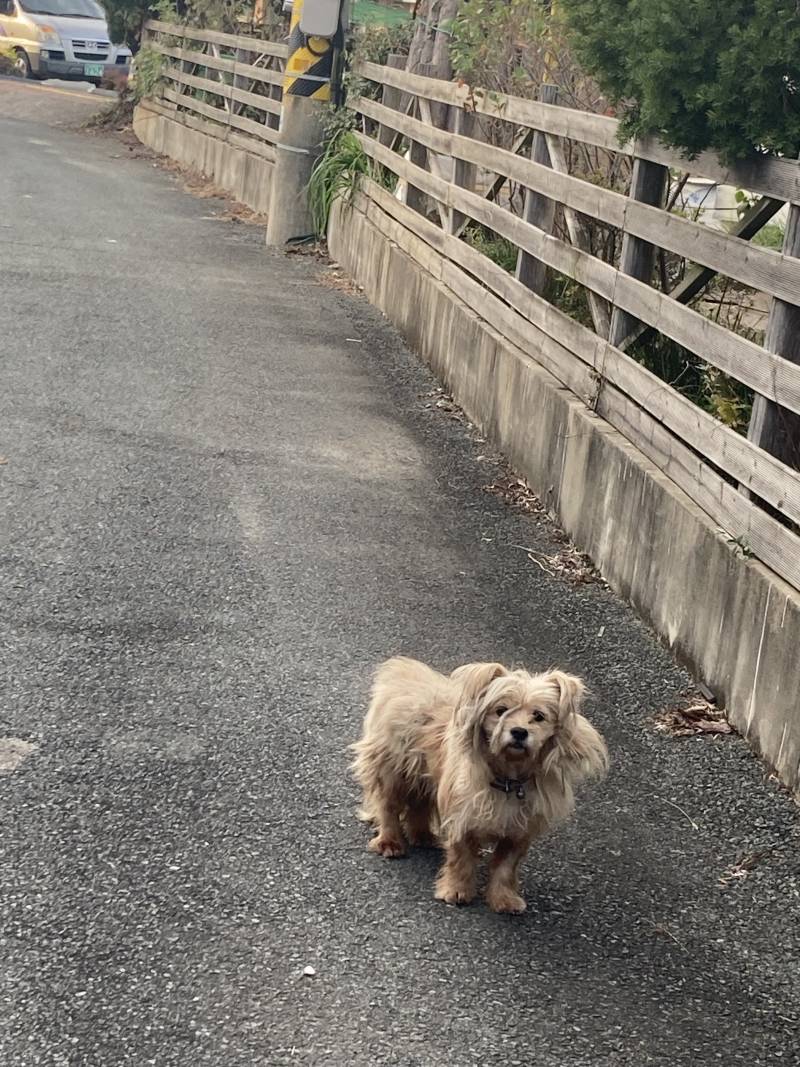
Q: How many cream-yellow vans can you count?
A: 1